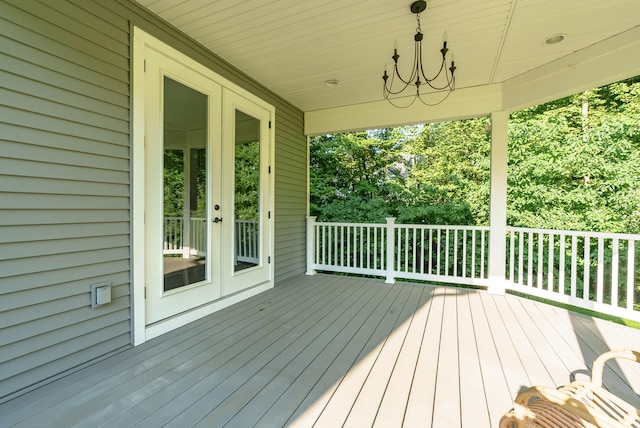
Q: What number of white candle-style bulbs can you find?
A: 5